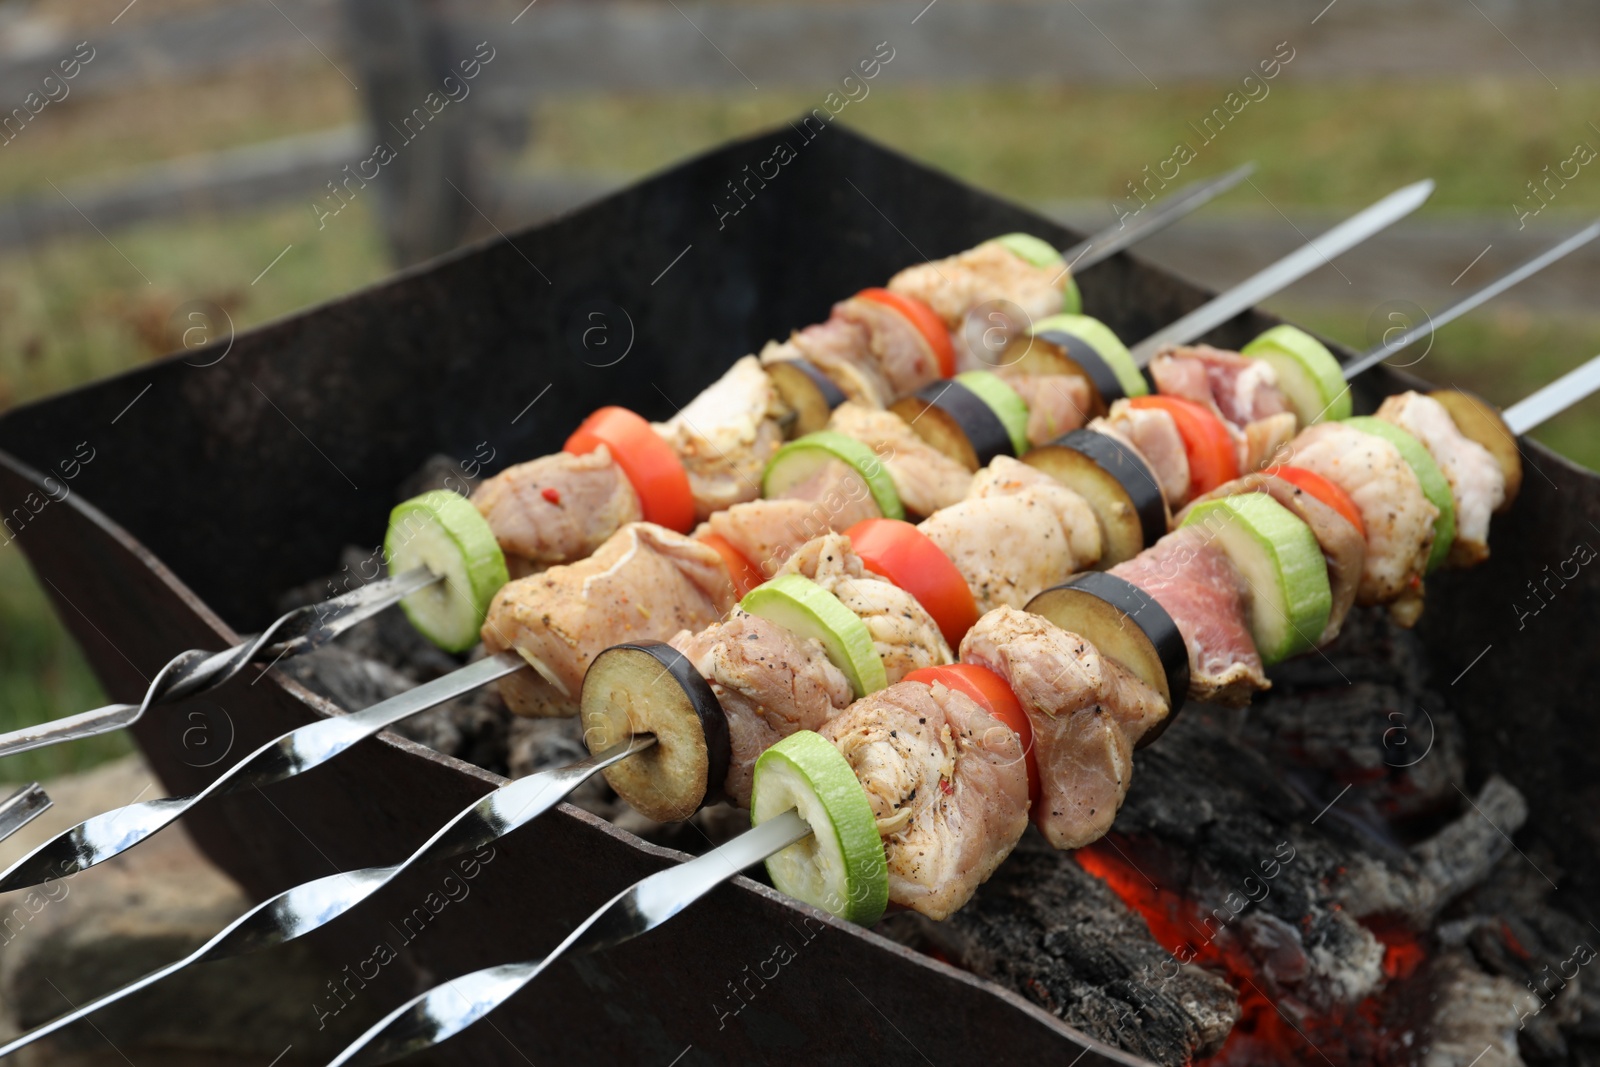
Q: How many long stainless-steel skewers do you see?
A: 4